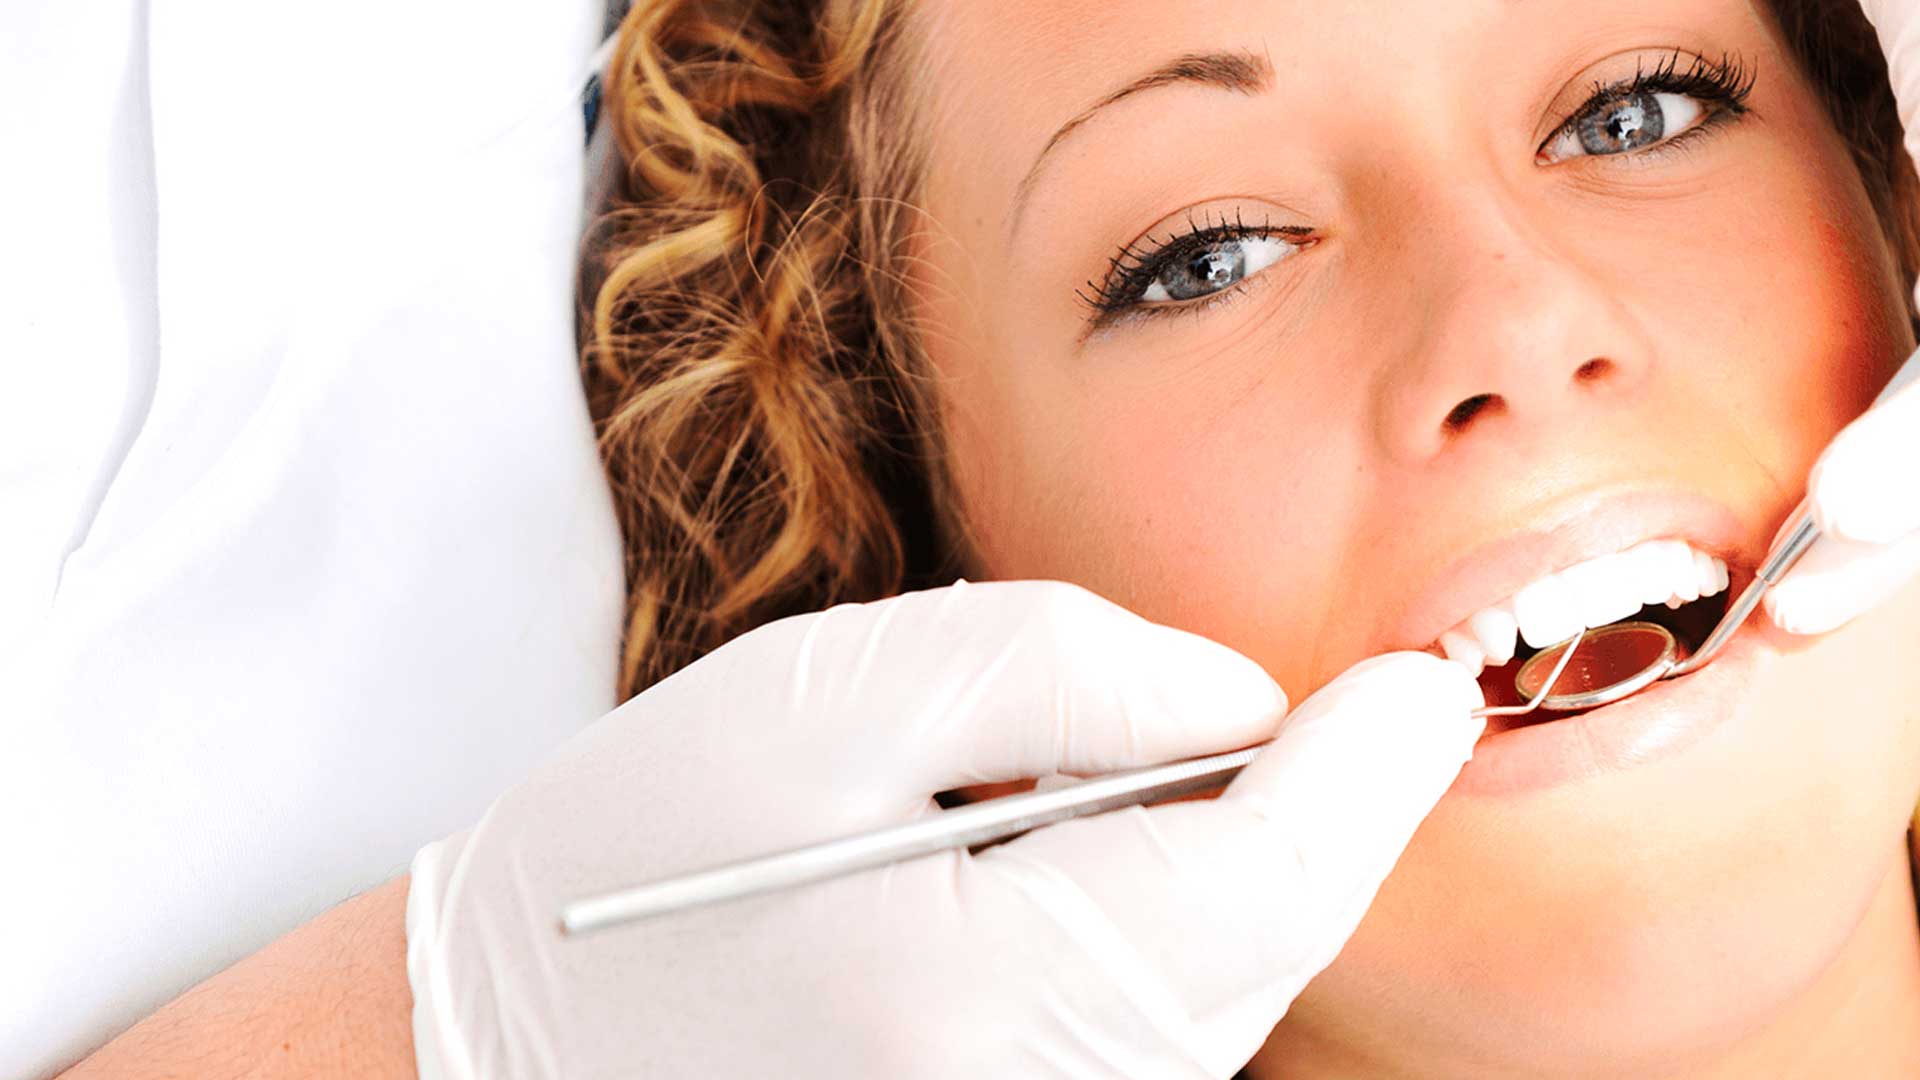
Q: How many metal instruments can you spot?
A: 2